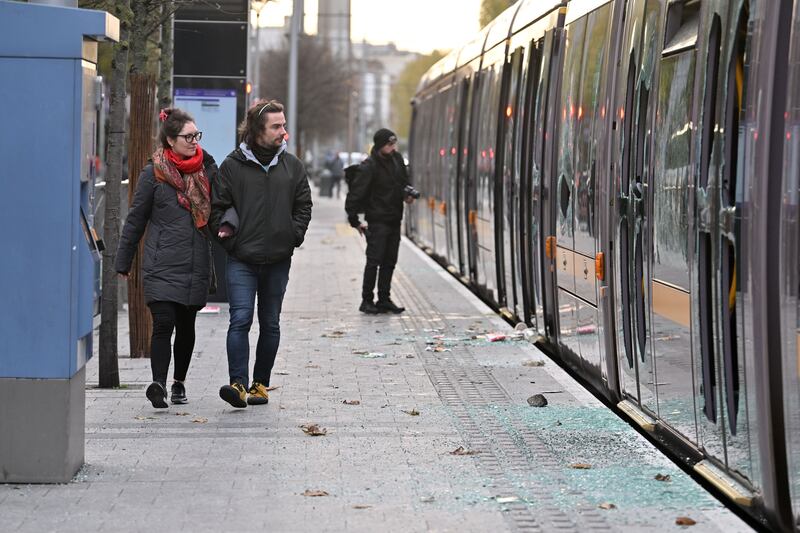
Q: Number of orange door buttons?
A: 5